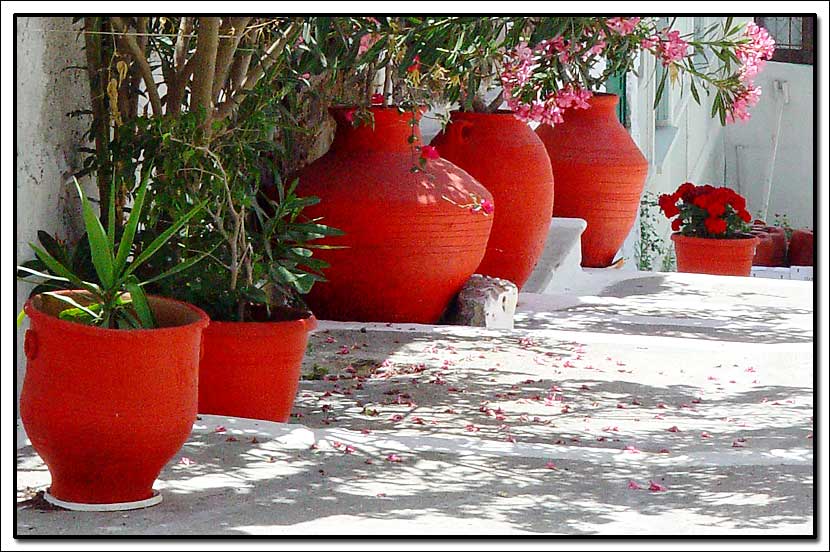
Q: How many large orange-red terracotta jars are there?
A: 3